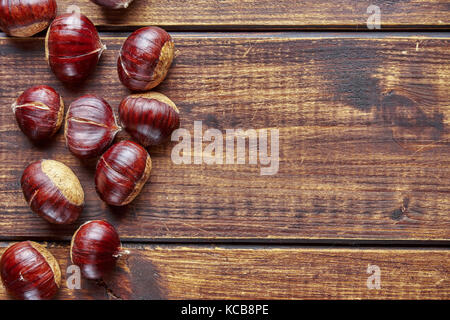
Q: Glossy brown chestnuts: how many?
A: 11